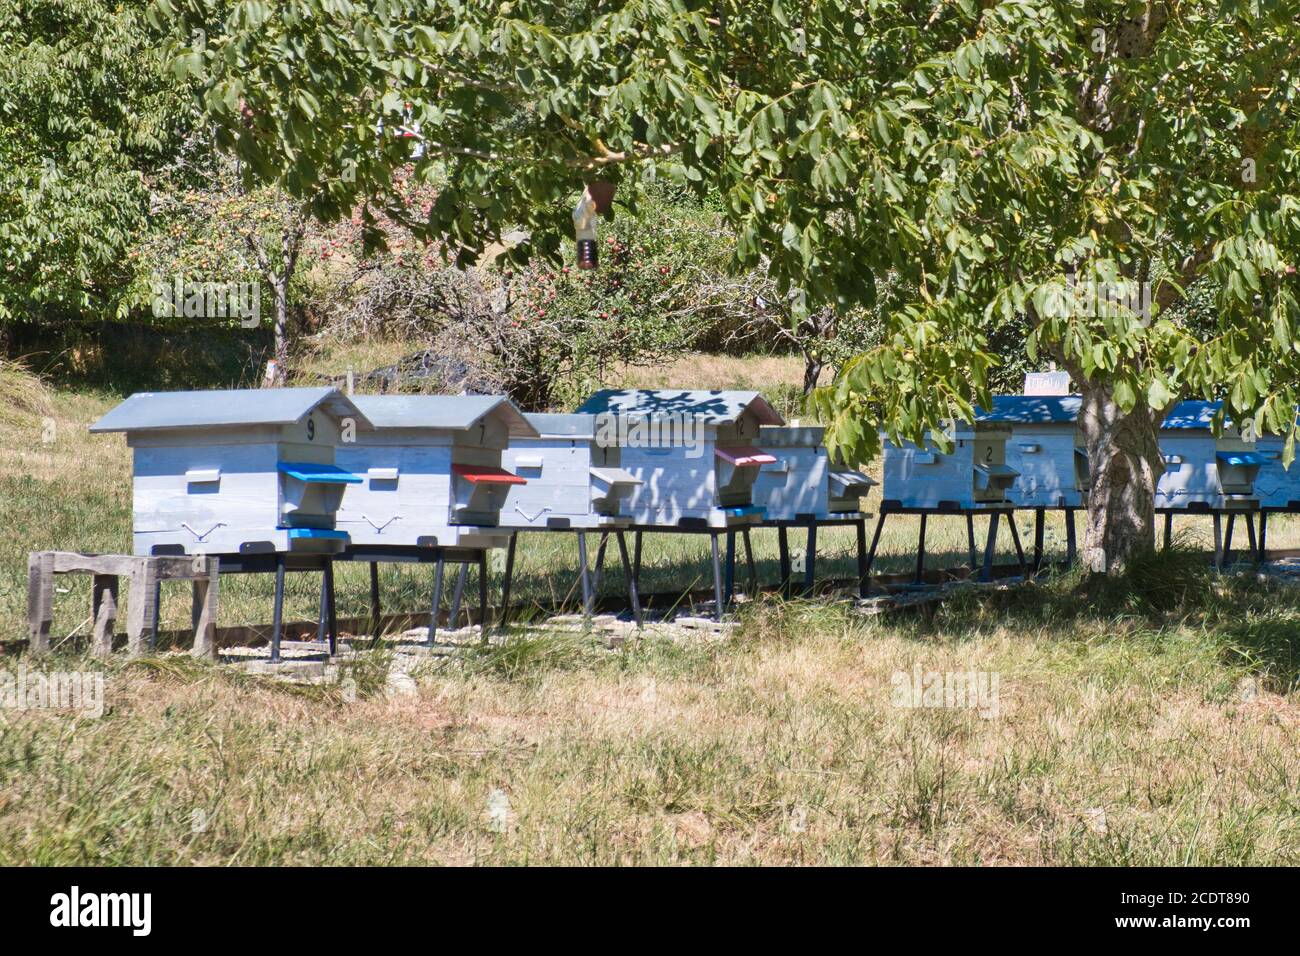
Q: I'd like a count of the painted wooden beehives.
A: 9